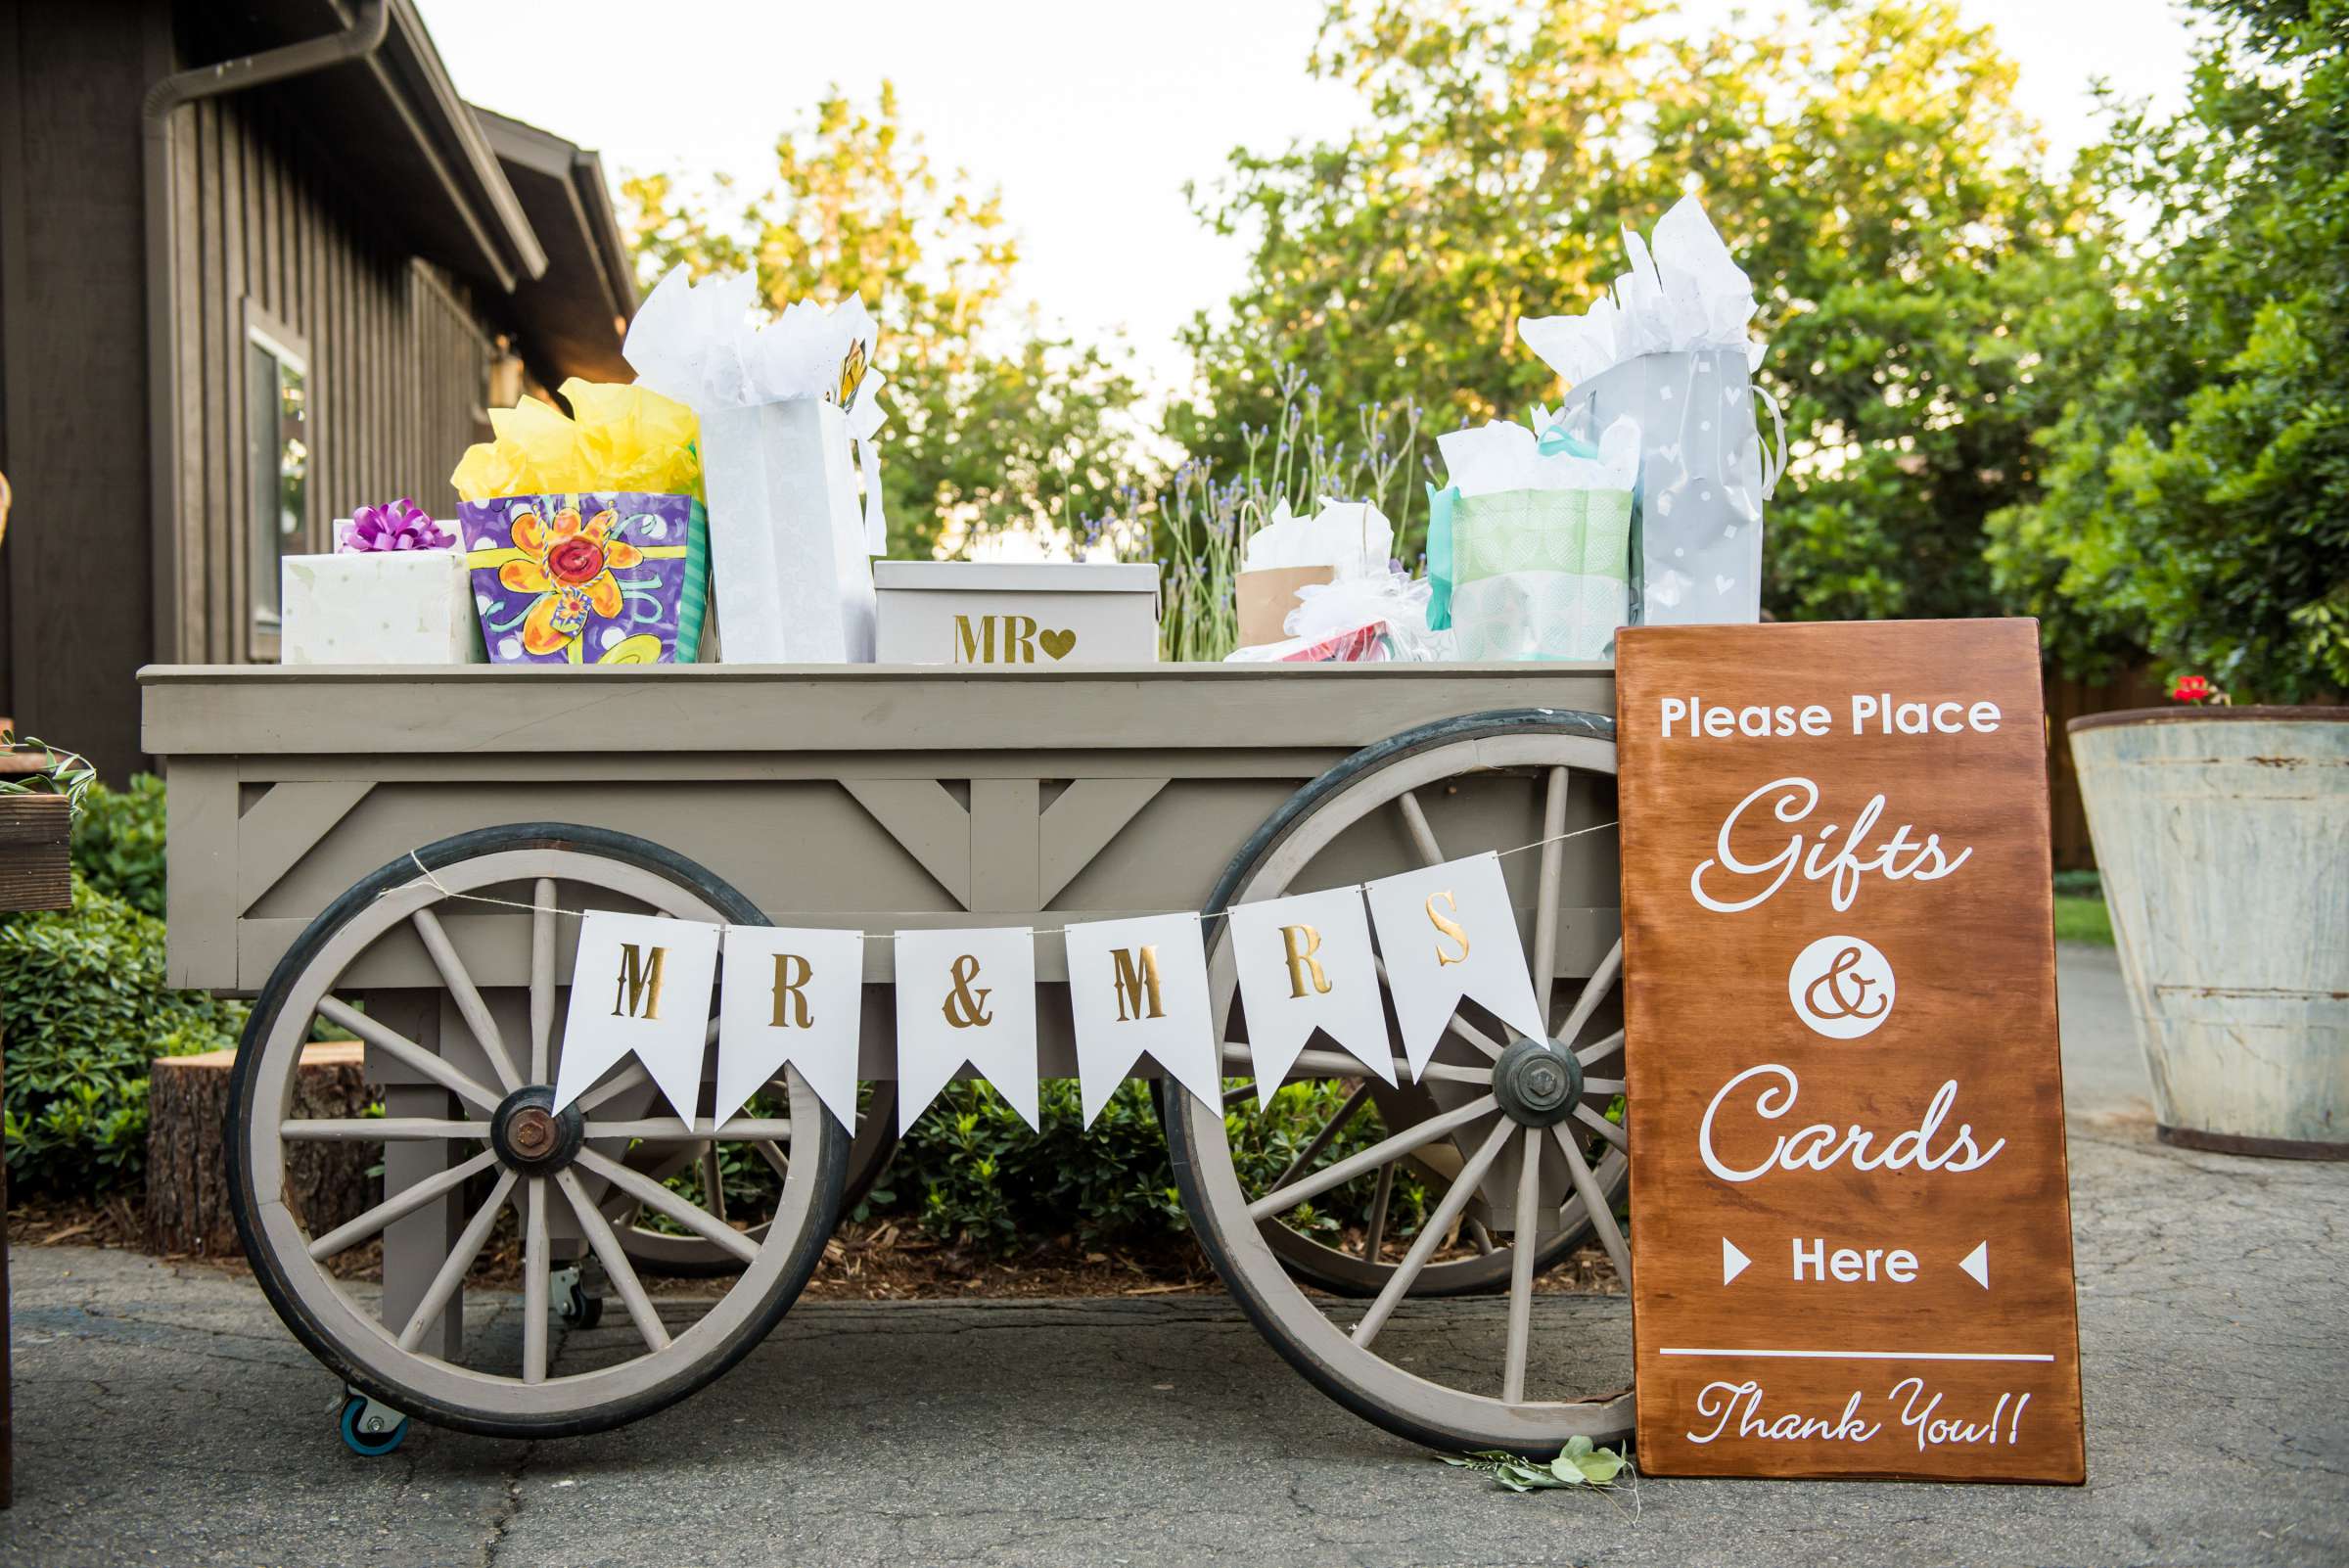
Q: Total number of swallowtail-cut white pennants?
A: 6